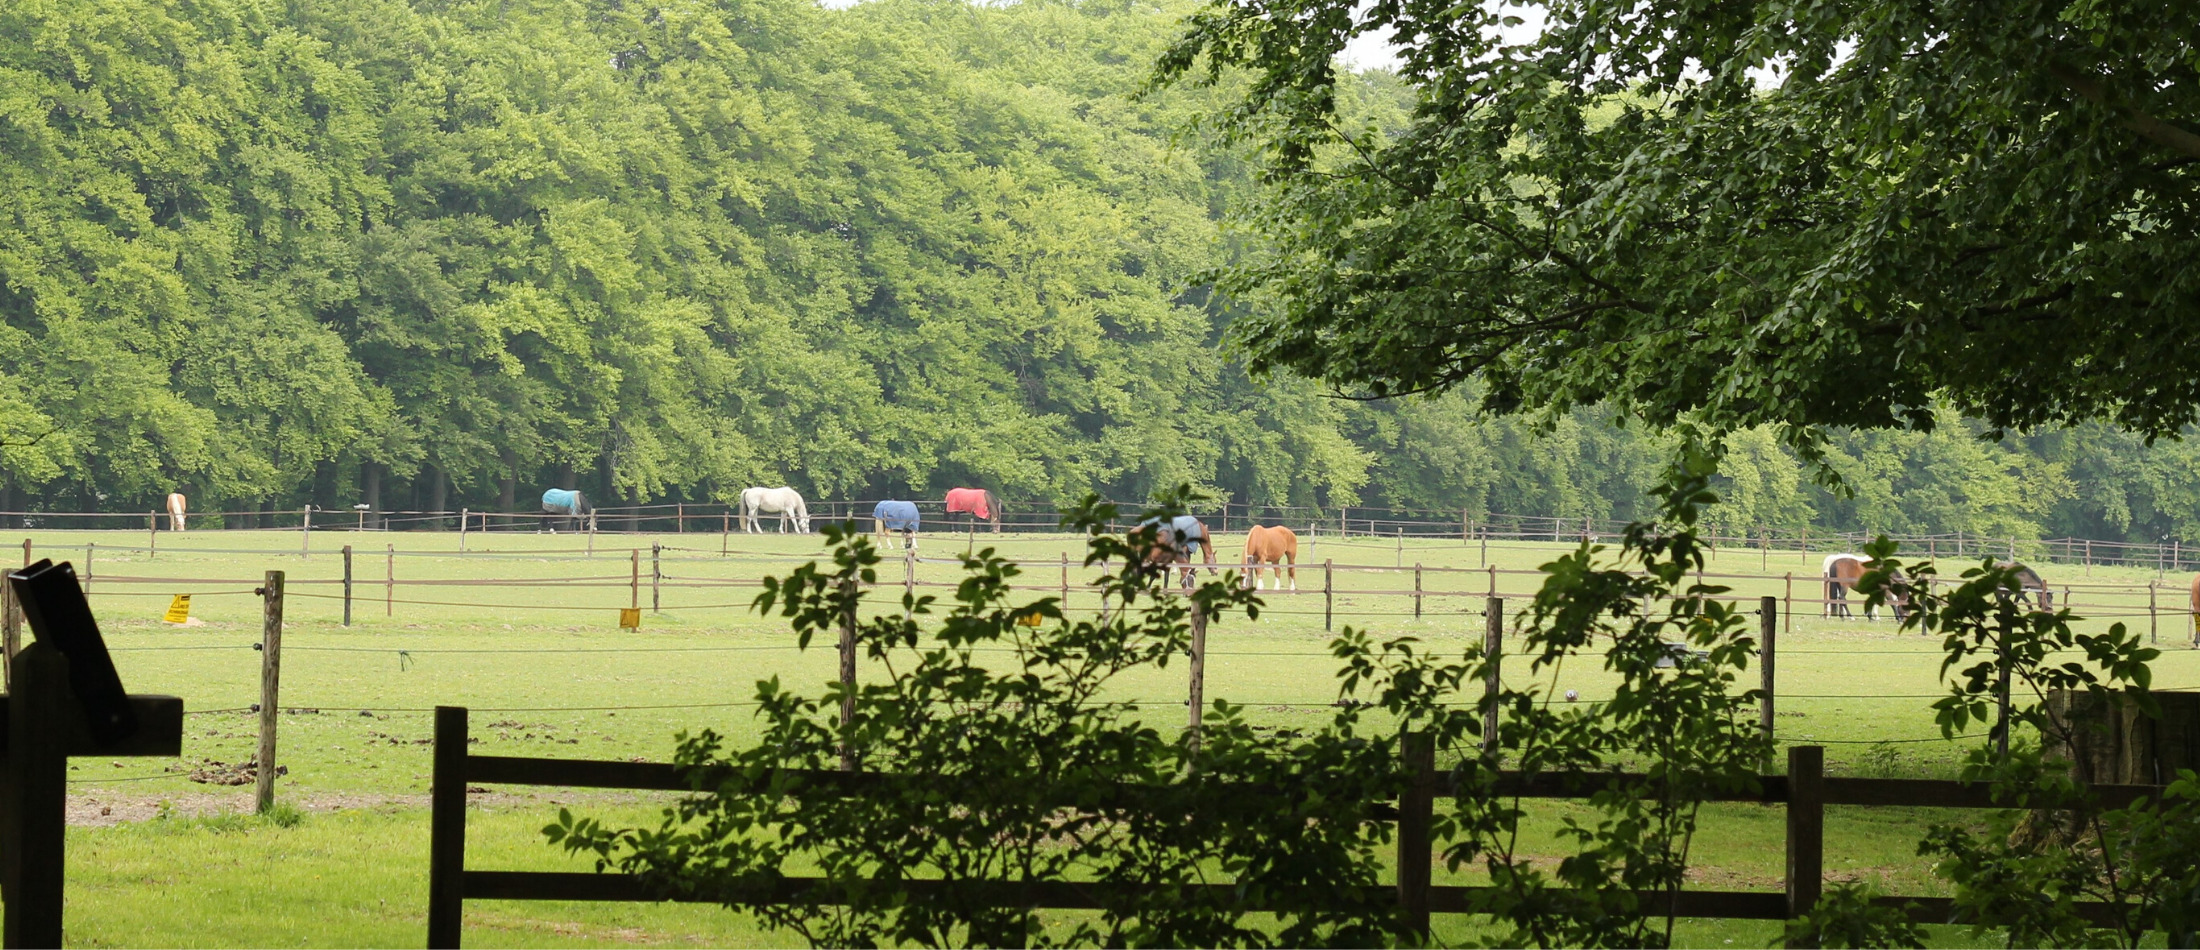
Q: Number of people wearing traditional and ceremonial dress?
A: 0